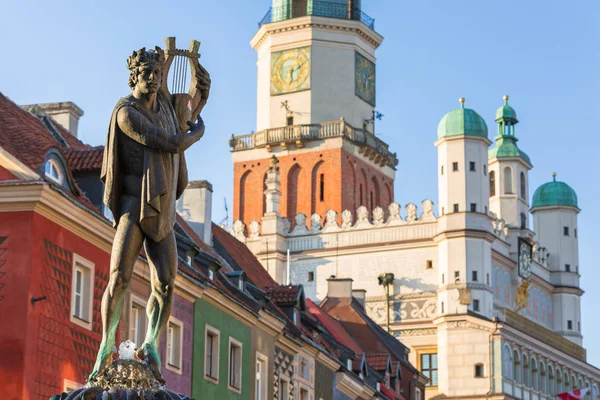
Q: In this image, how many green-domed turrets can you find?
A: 3